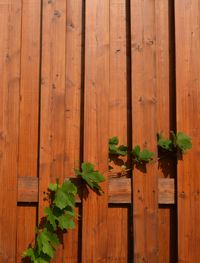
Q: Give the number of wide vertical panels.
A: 5